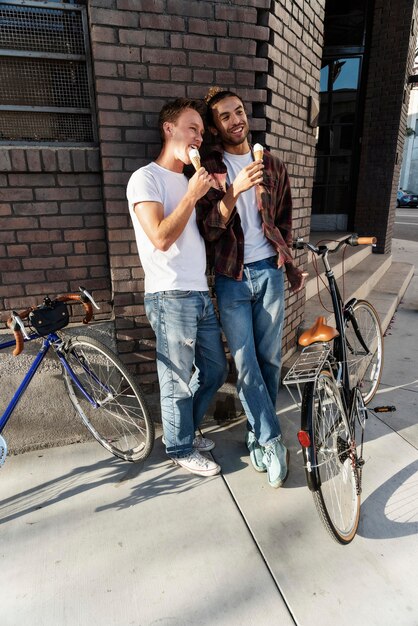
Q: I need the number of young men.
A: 2